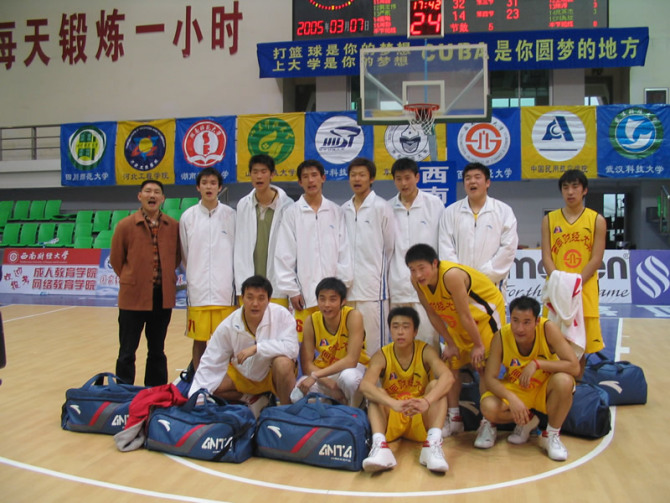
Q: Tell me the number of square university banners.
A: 9